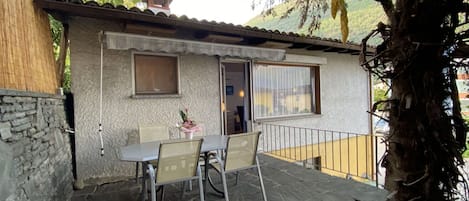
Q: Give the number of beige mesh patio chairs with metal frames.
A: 4